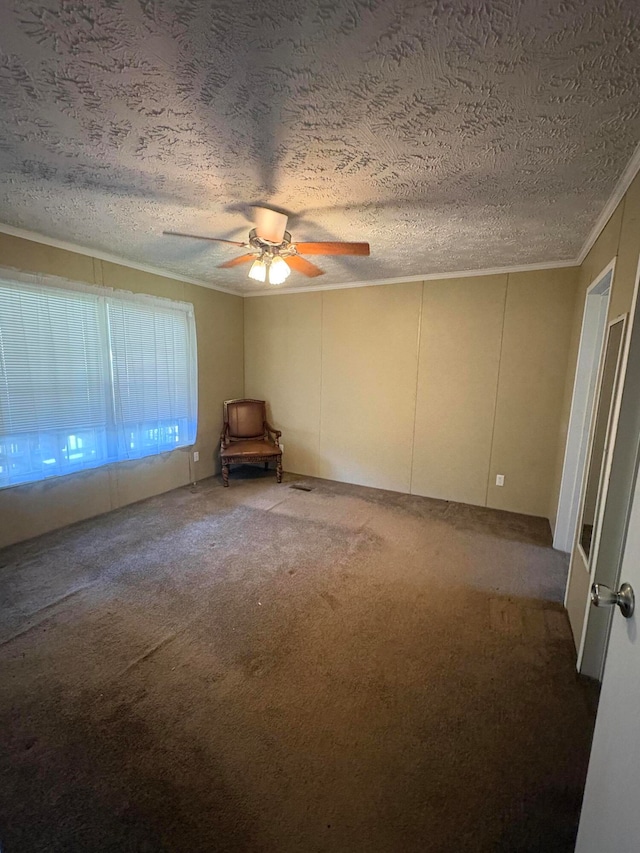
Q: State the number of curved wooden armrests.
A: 2